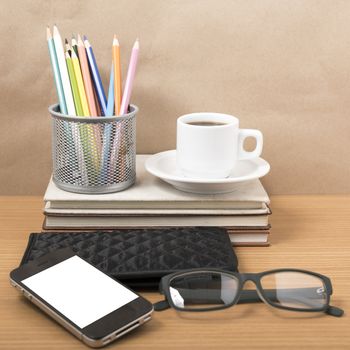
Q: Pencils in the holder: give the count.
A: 11